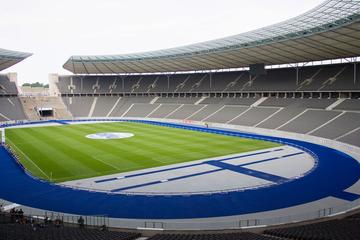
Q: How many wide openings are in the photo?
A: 1